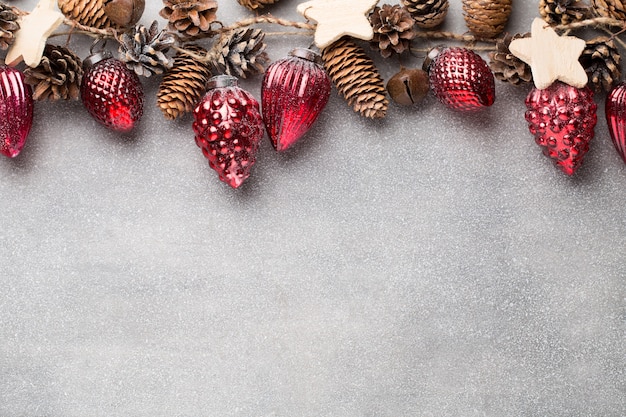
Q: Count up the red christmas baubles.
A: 7